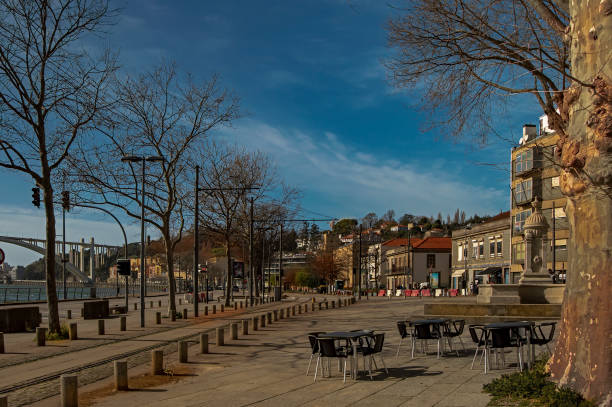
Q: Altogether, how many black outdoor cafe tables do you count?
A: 3